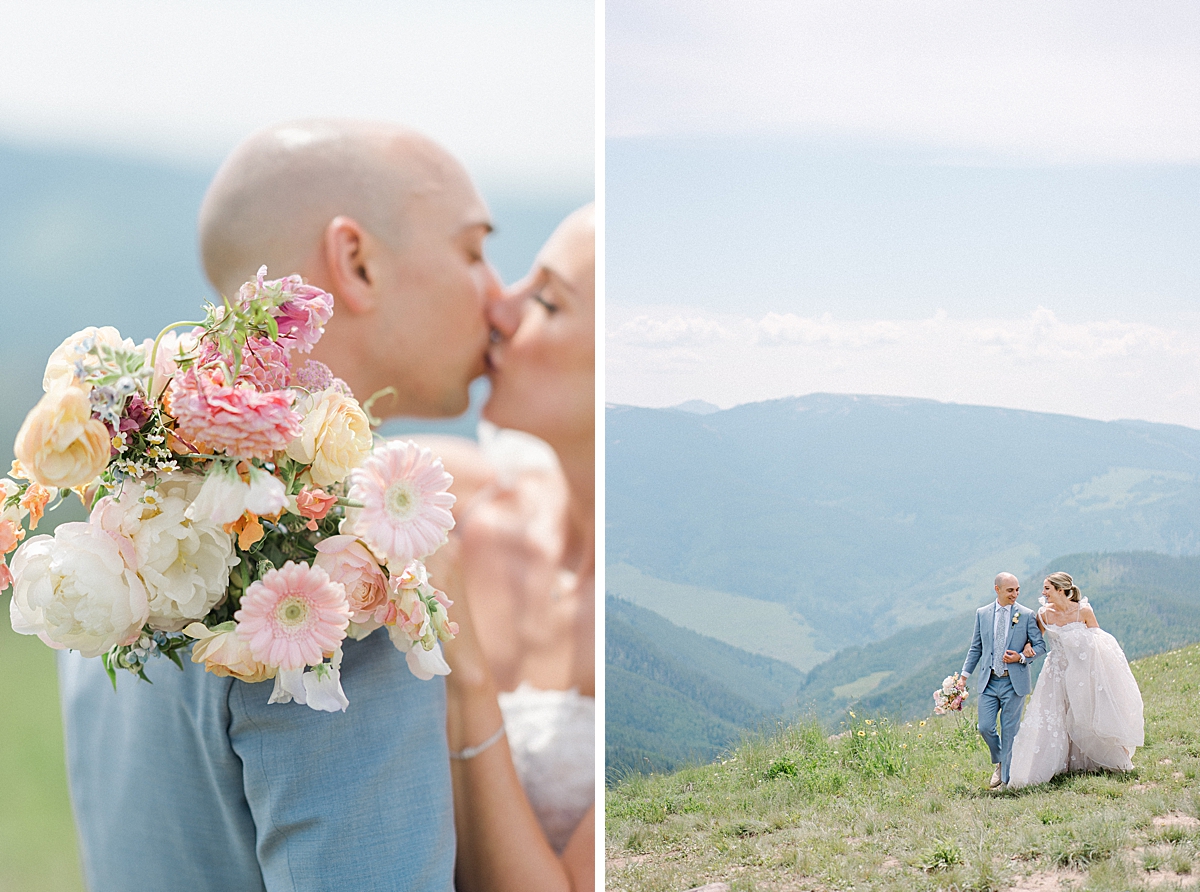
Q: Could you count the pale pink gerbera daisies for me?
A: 2